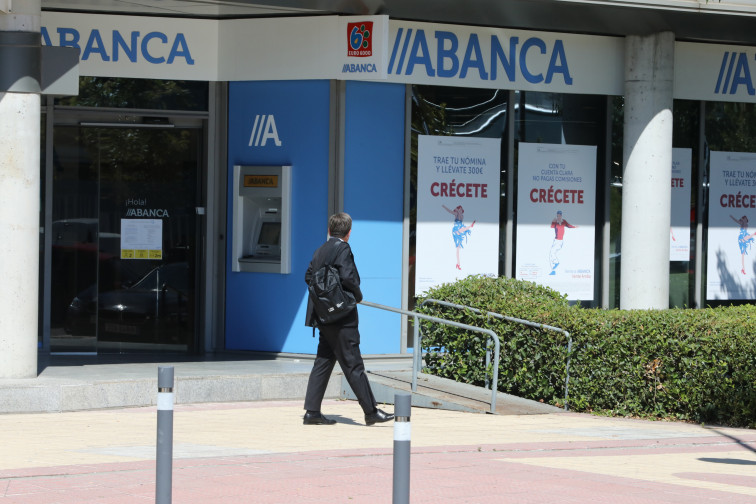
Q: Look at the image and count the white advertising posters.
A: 4